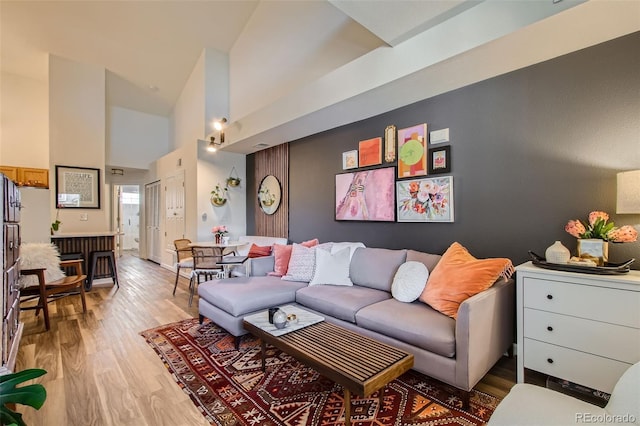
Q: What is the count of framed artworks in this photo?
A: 9